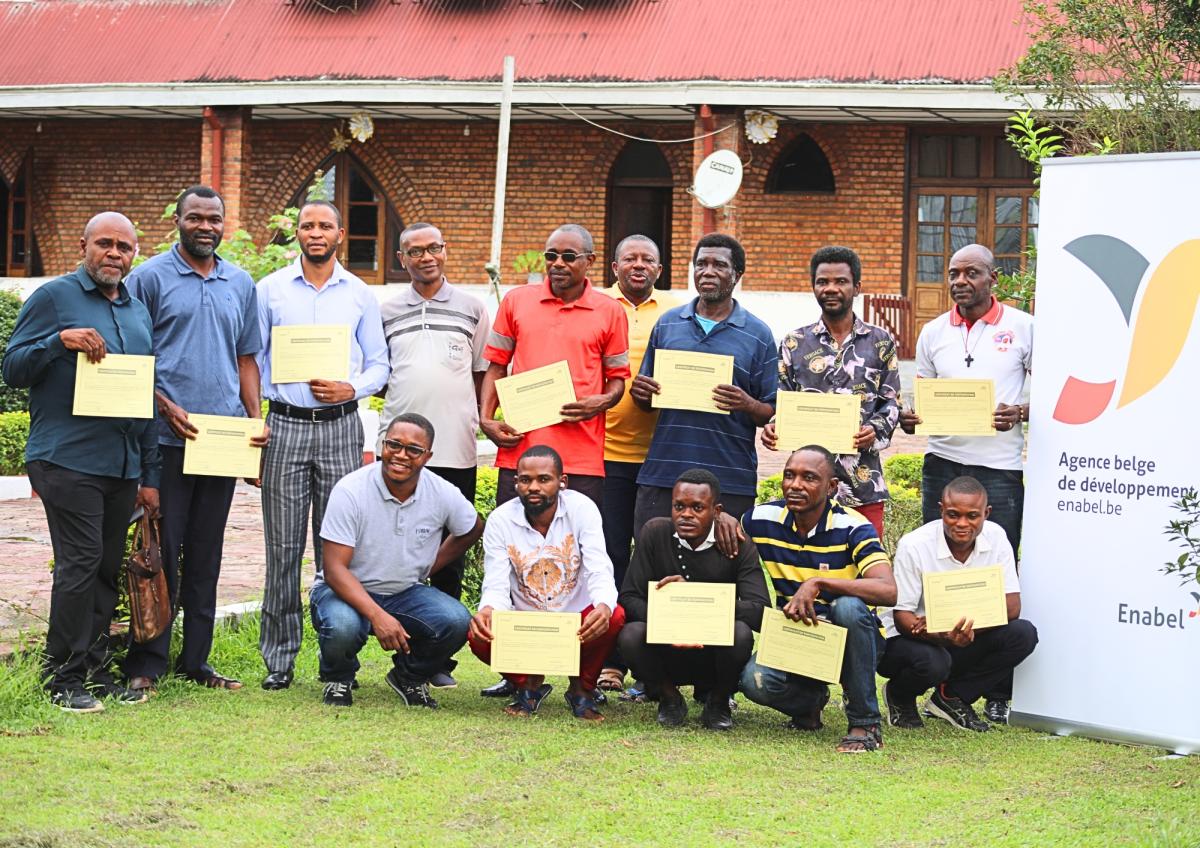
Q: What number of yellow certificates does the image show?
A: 11